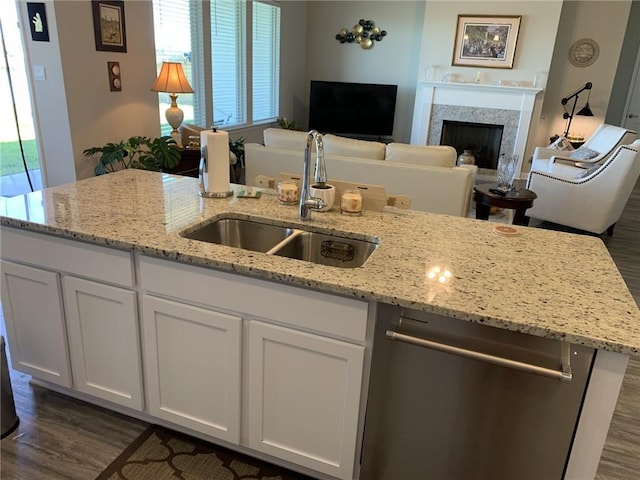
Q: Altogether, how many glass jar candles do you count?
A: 2